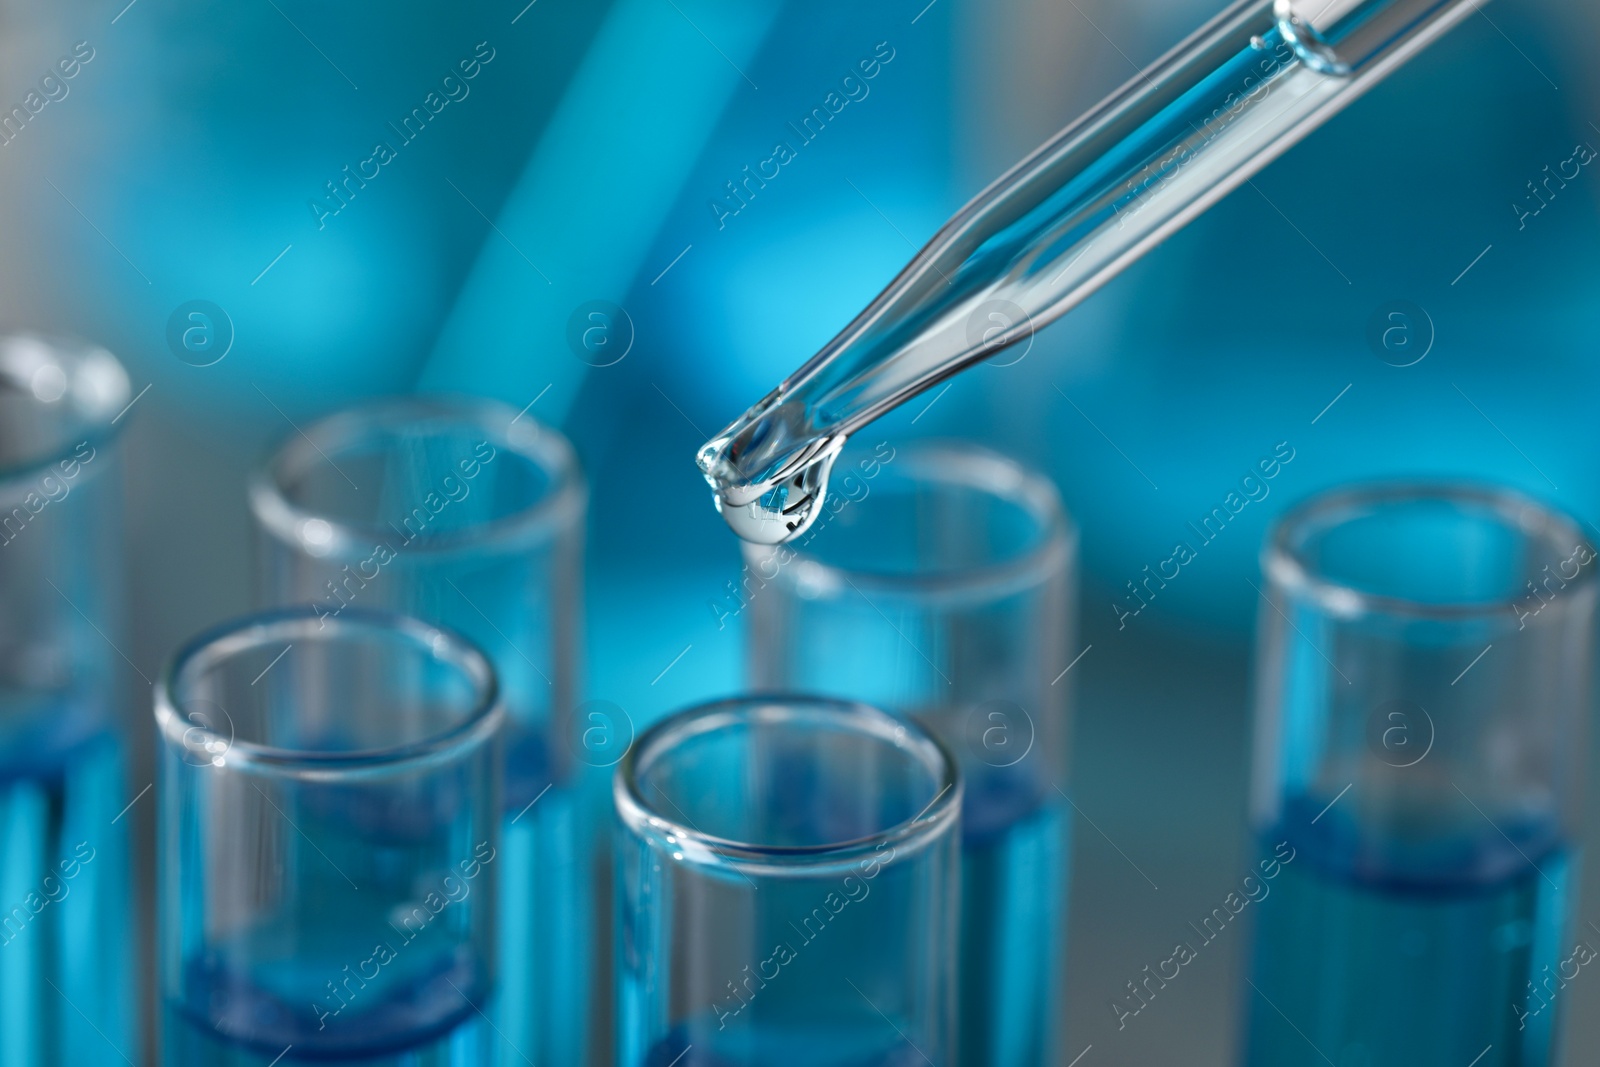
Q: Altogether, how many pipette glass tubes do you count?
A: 1